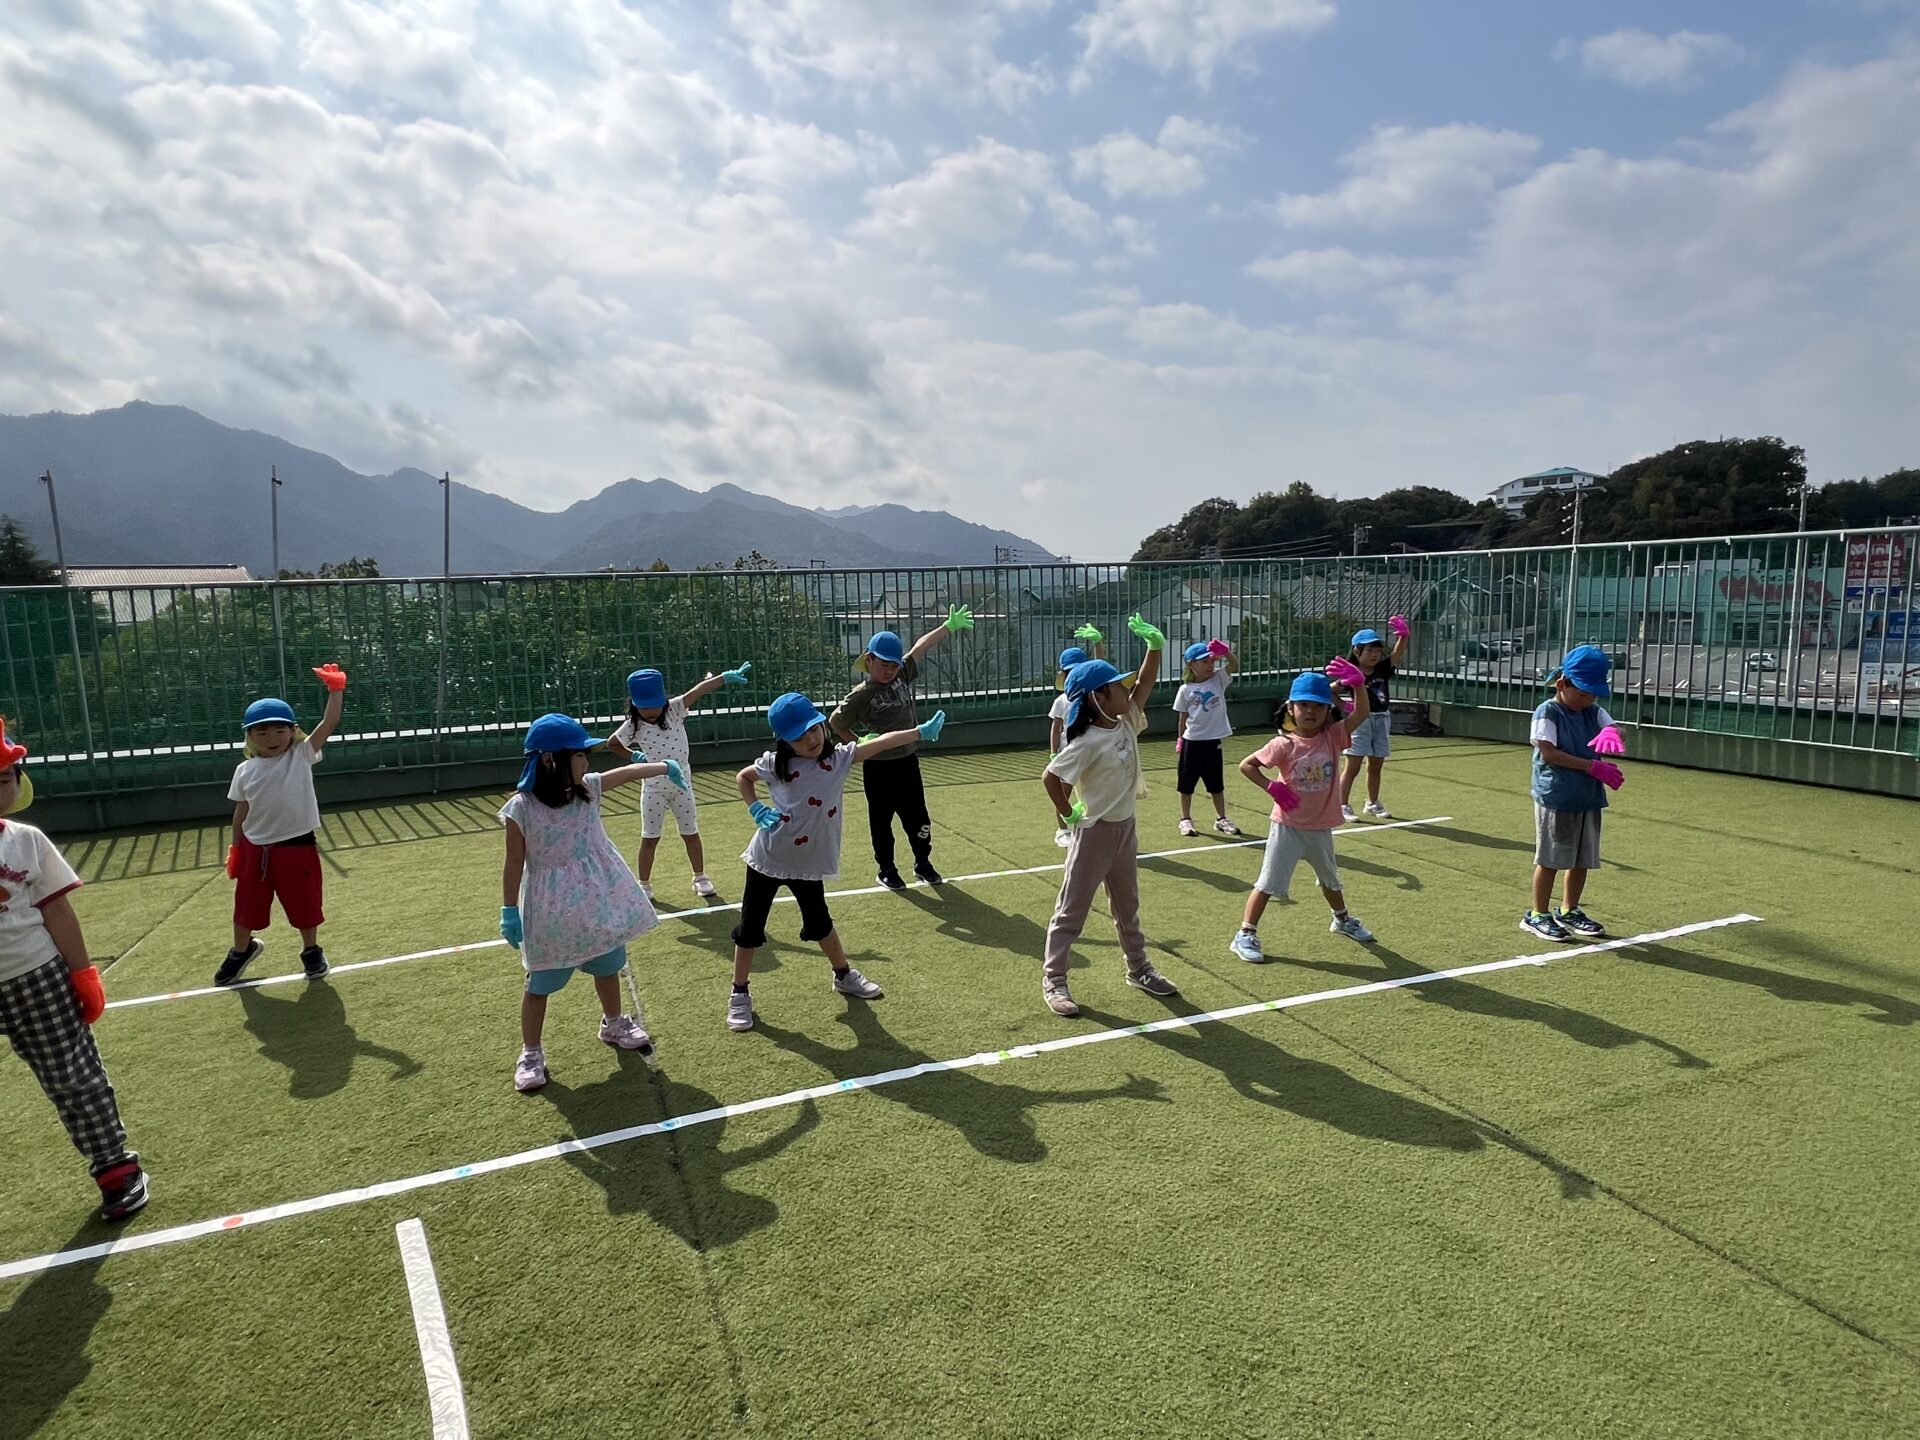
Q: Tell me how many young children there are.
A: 12